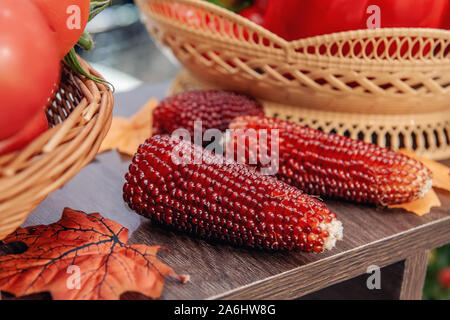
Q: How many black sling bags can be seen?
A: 0